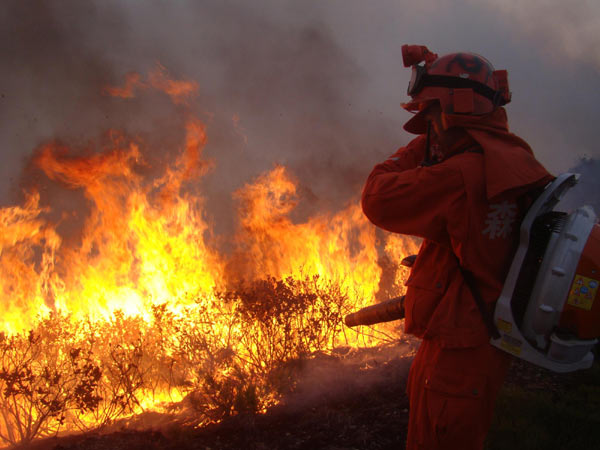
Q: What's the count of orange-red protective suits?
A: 1